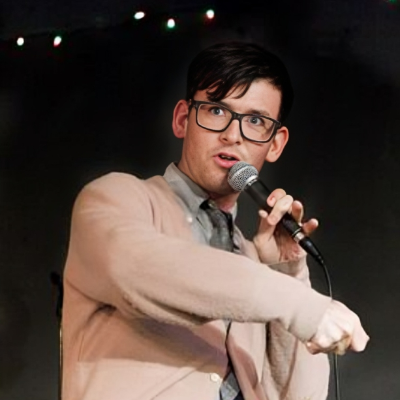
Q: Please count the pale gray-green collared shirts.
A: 1